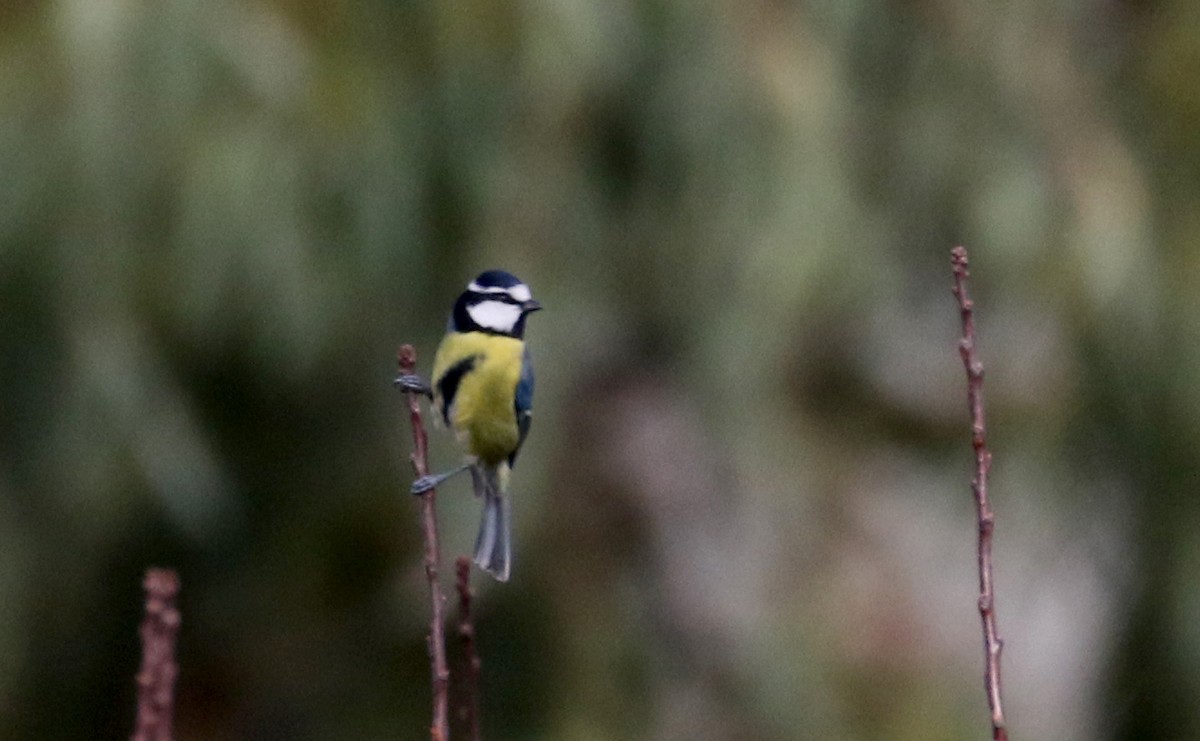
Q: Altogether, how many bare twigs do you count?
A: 4